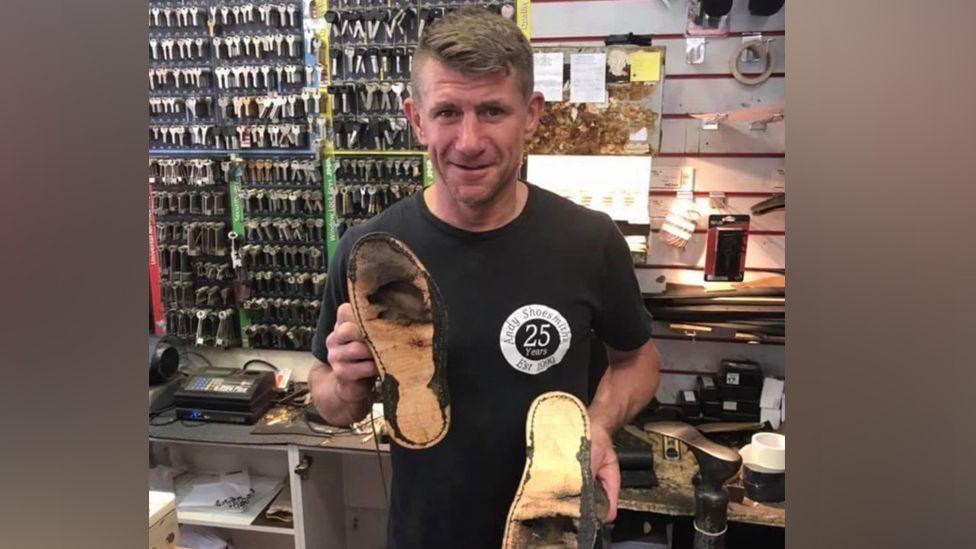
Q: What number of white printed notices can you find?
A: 2